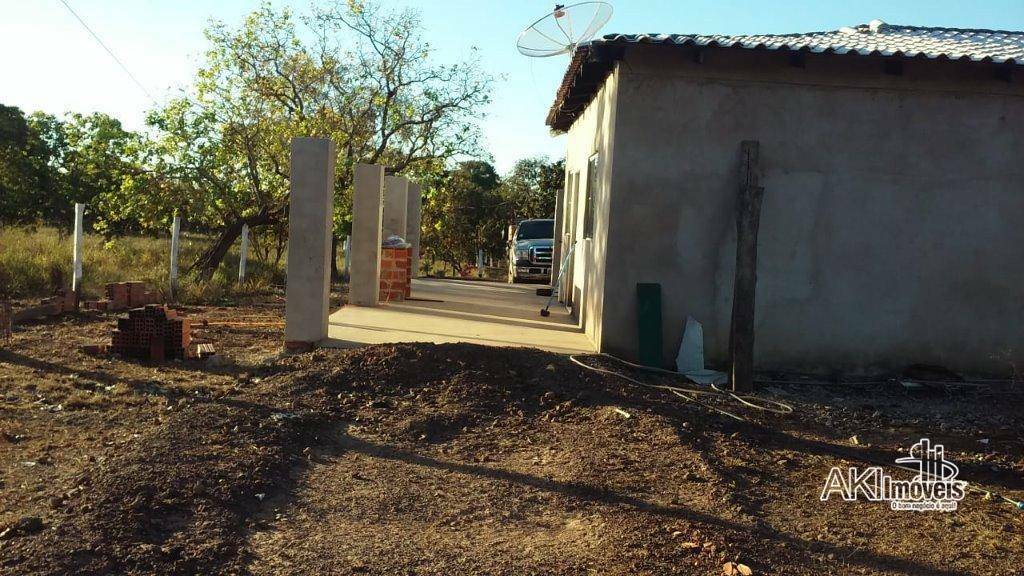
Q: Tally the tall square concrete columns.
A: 4